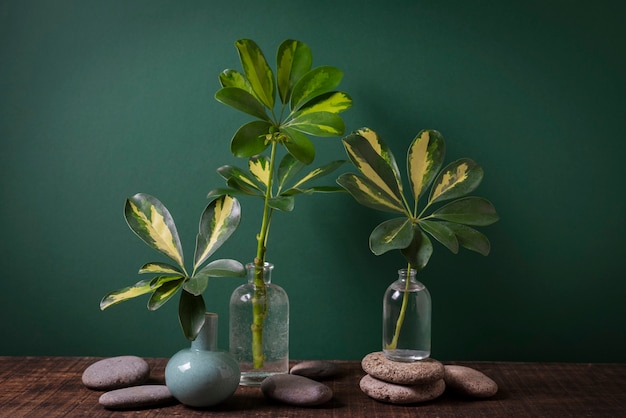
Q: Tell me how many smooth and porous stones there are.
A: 7